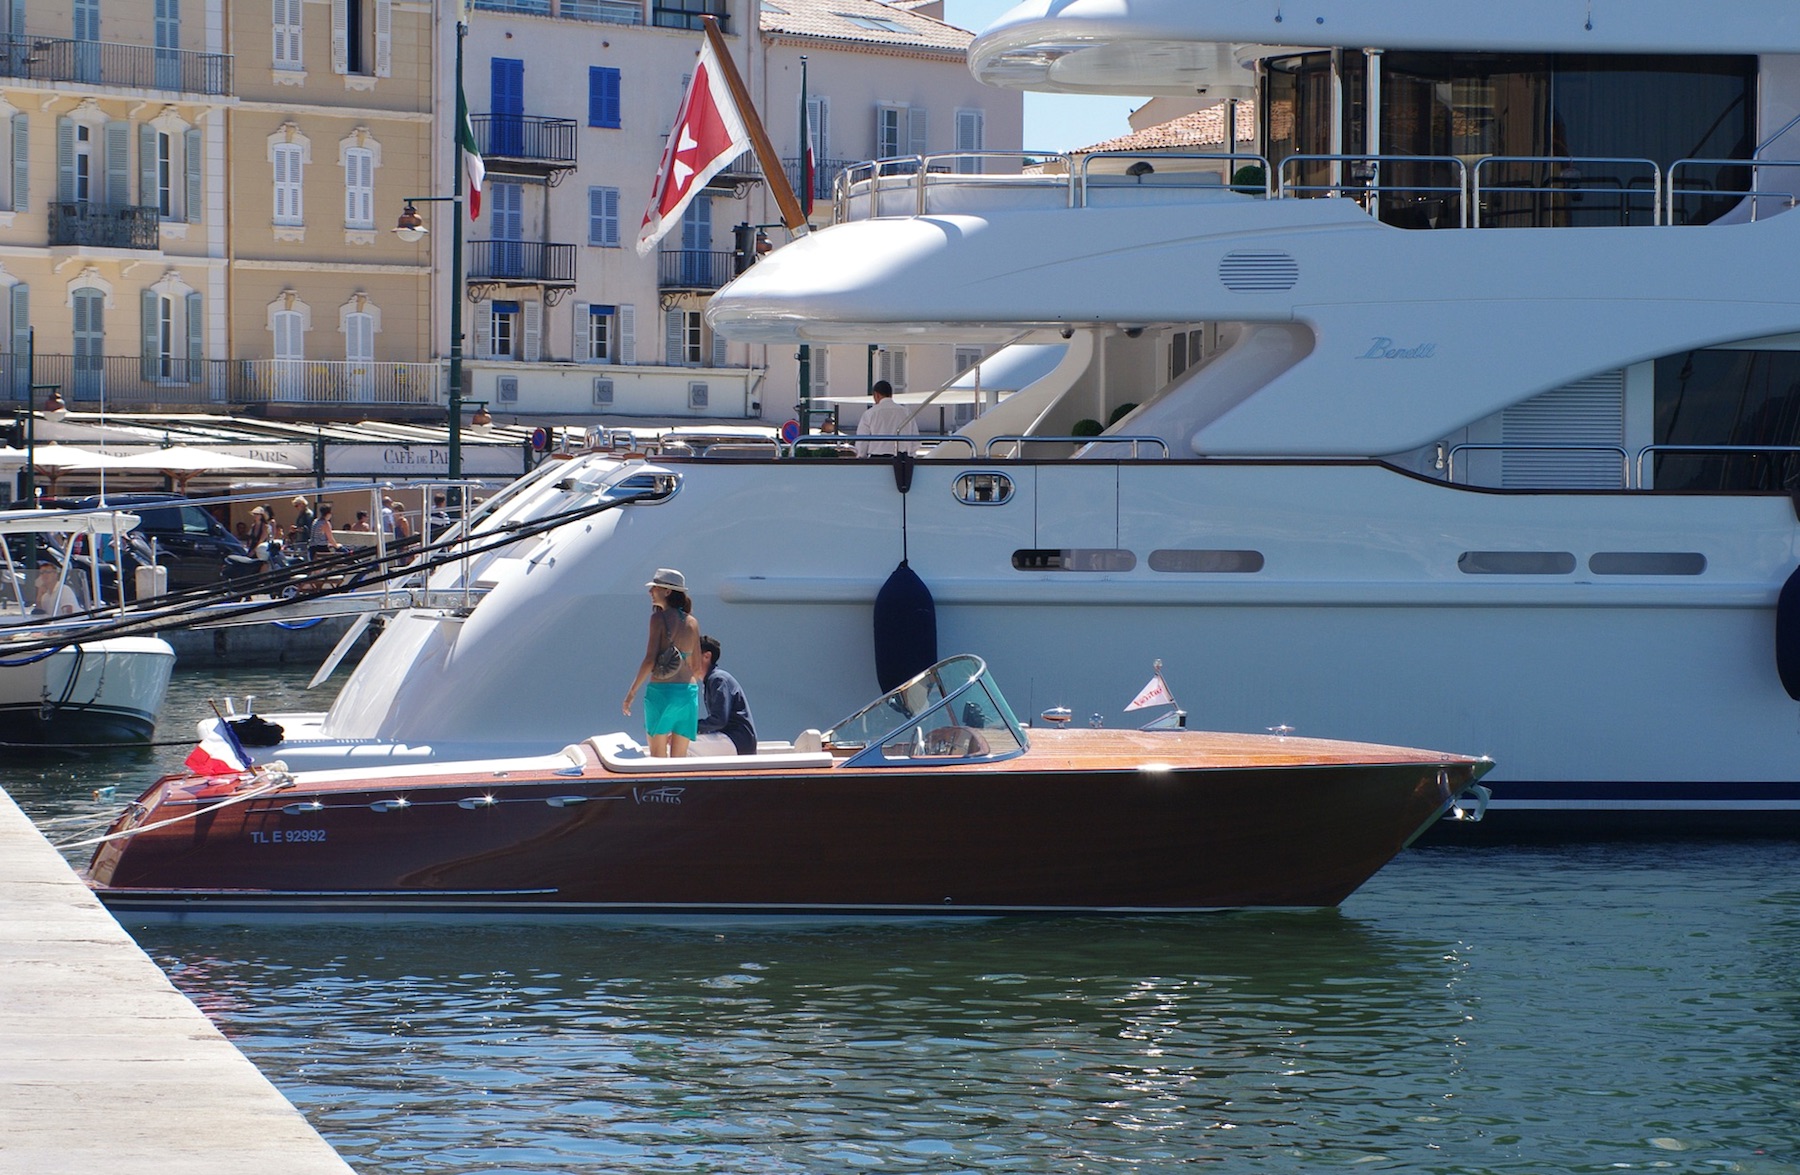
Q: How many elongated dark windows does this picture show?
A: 4